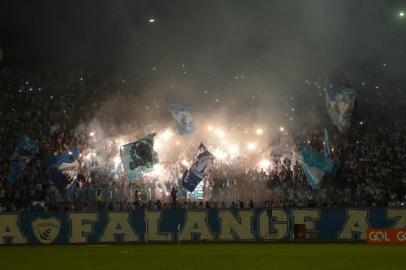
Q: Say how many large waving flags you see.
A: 7